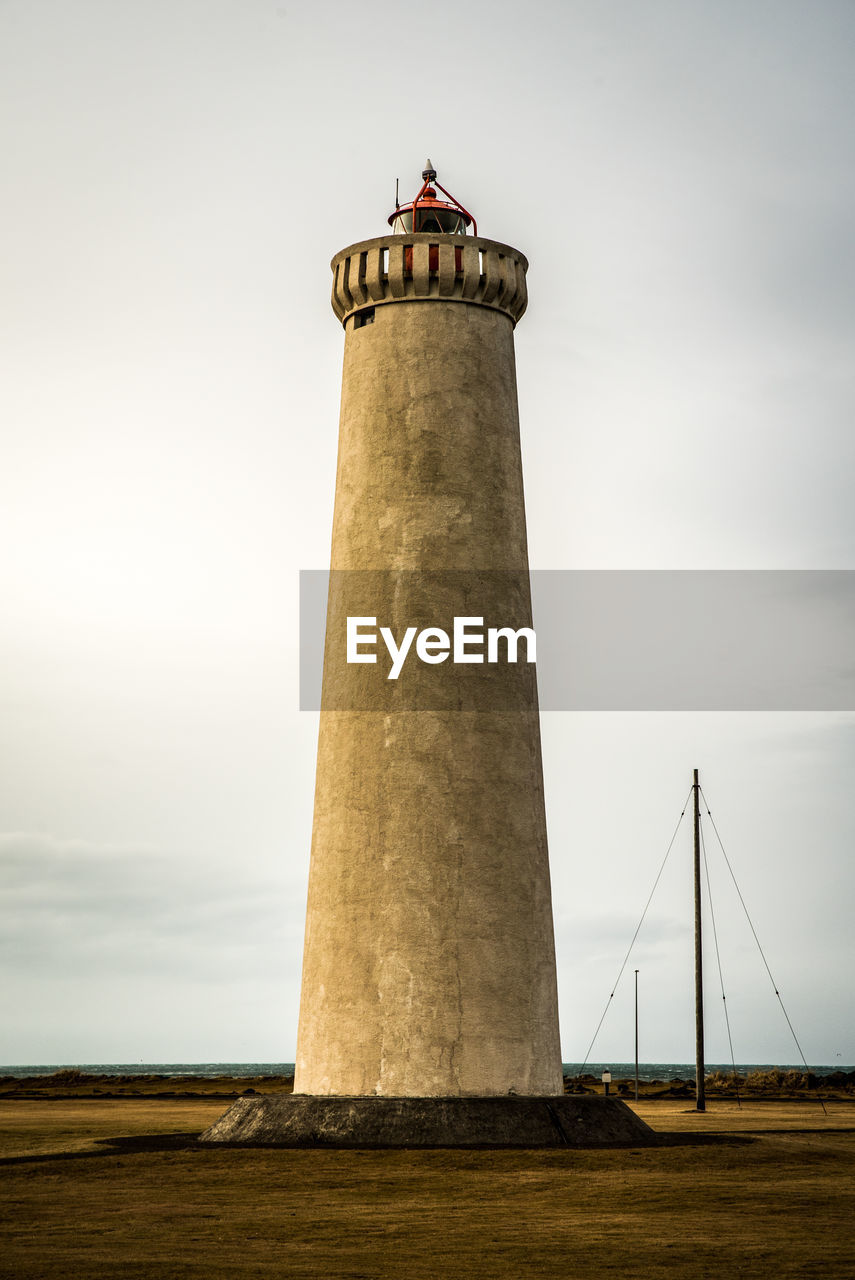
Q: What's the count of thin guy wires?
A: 3